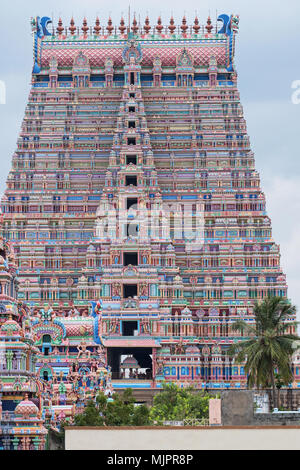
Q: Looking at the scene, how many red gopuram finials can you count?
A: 13